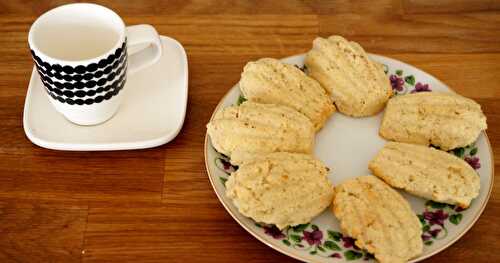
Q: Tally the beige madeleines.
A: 7